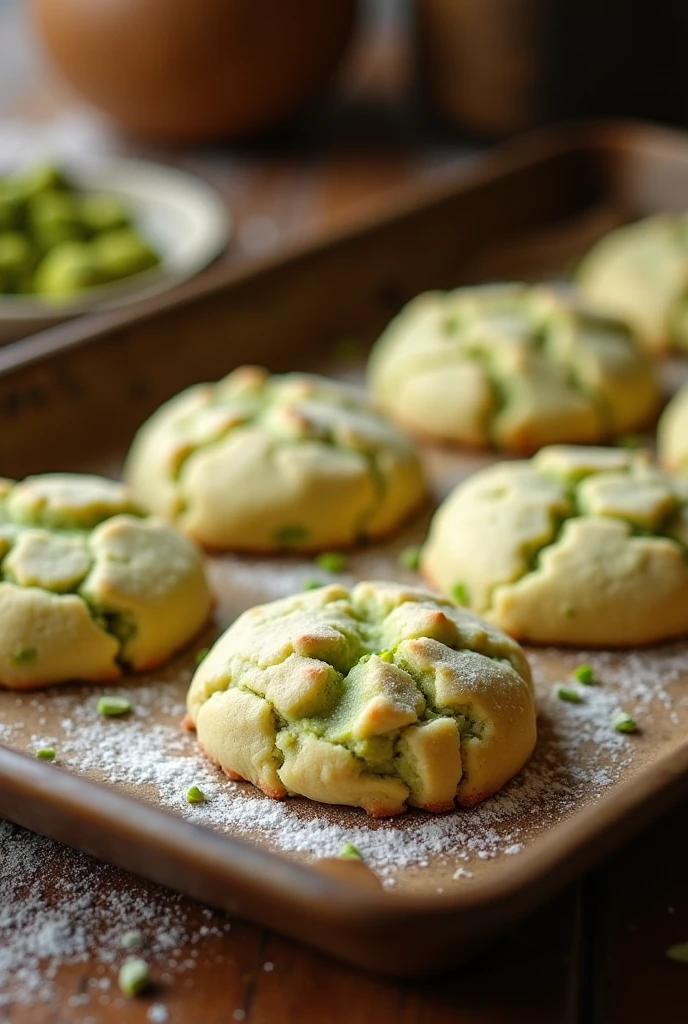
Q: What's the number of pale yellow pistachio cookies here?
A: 7